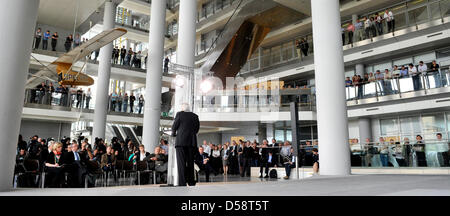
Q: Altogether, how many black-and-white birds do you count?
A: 0